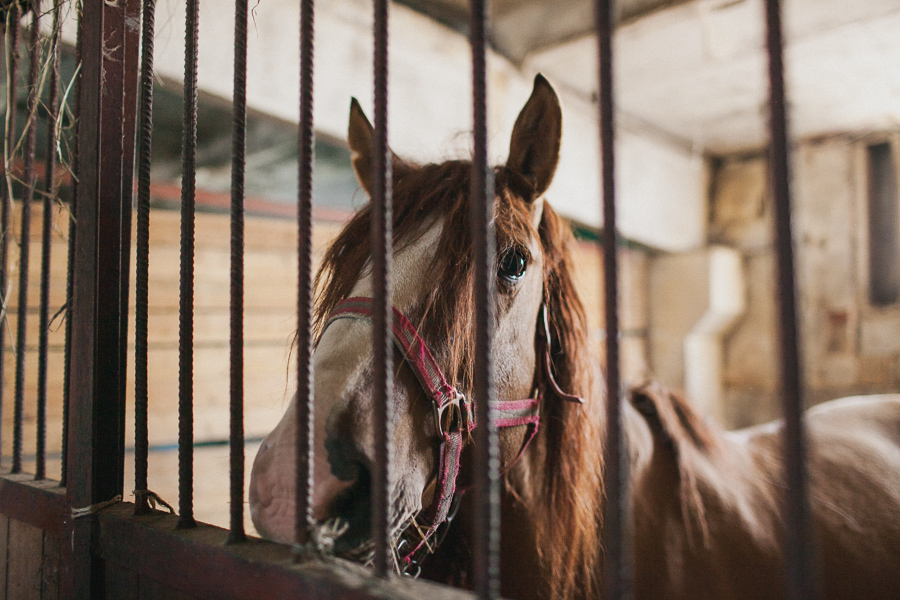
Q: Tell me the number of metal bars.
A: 12